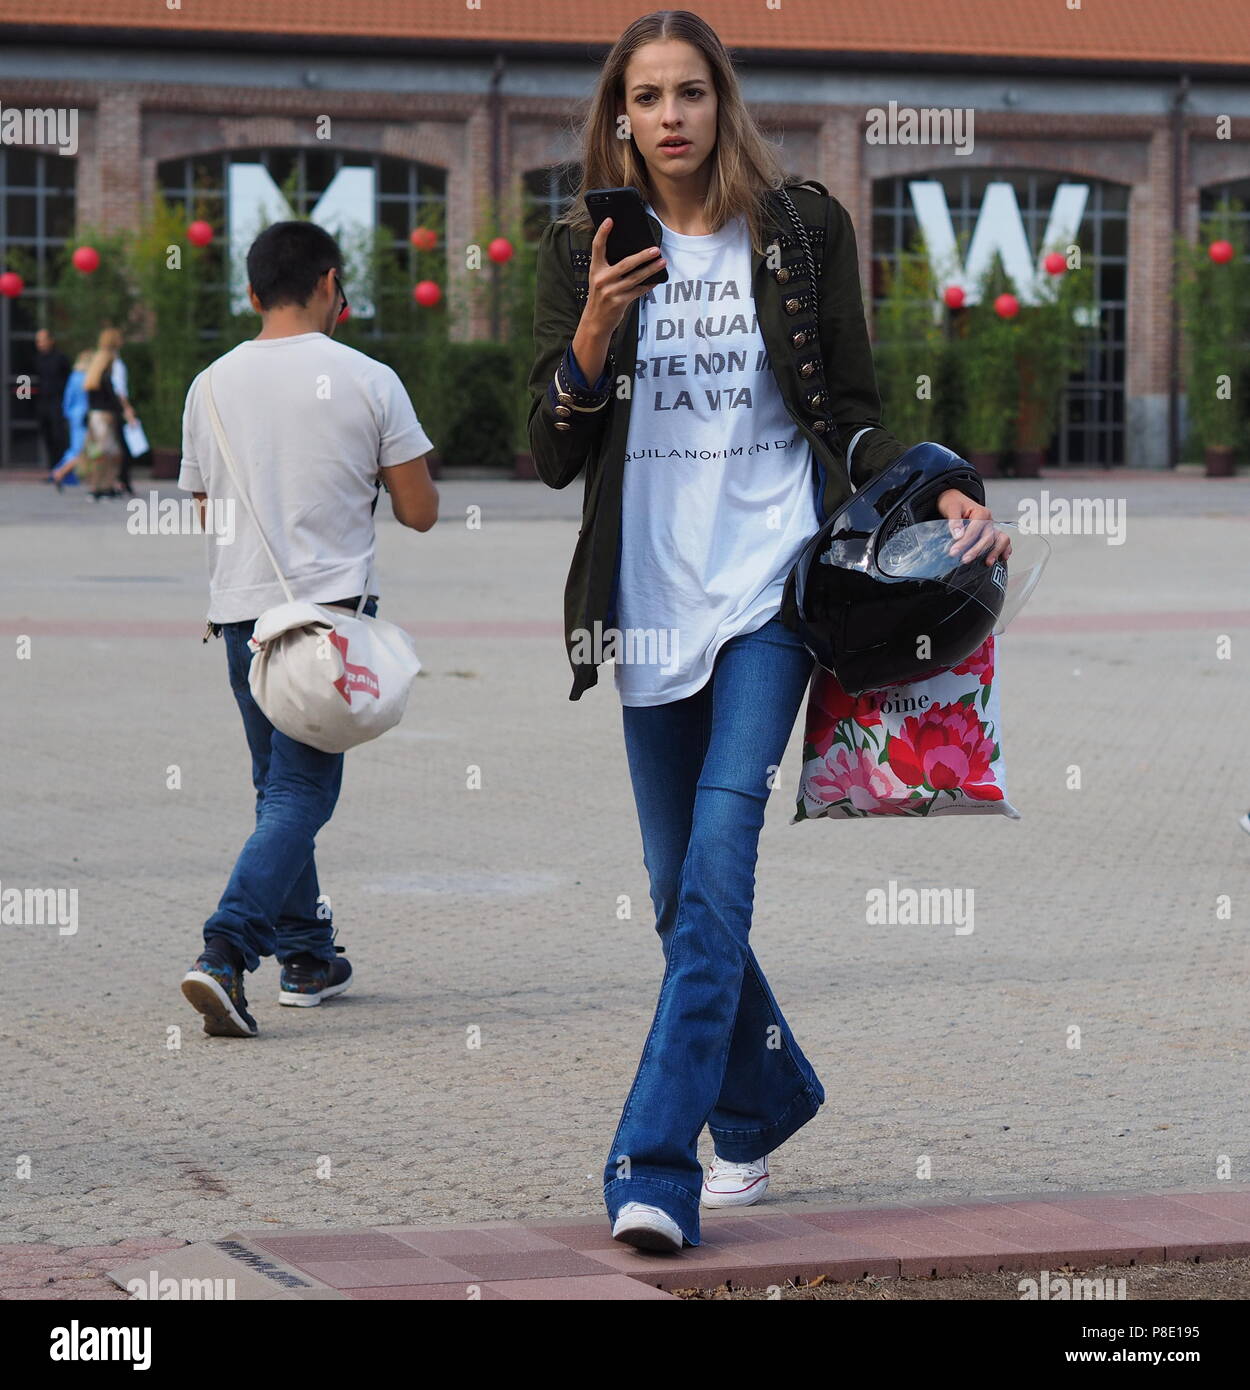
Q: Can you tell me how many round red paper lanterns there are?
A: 11